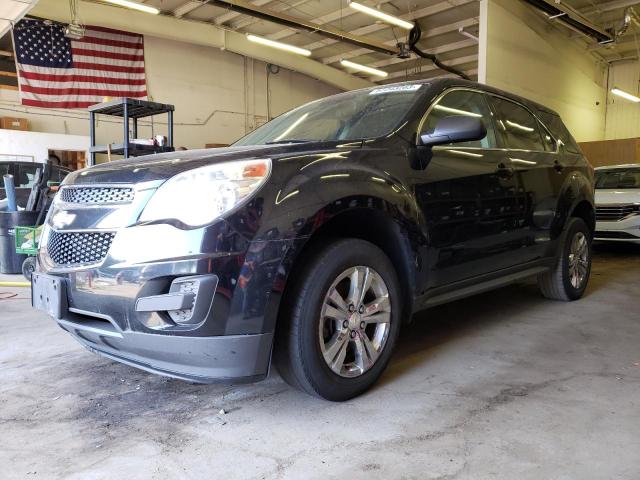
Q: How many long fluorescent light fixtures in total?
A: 5